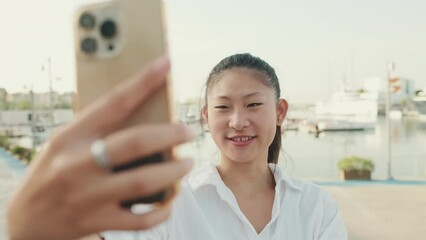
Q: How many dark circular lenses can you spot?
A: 3